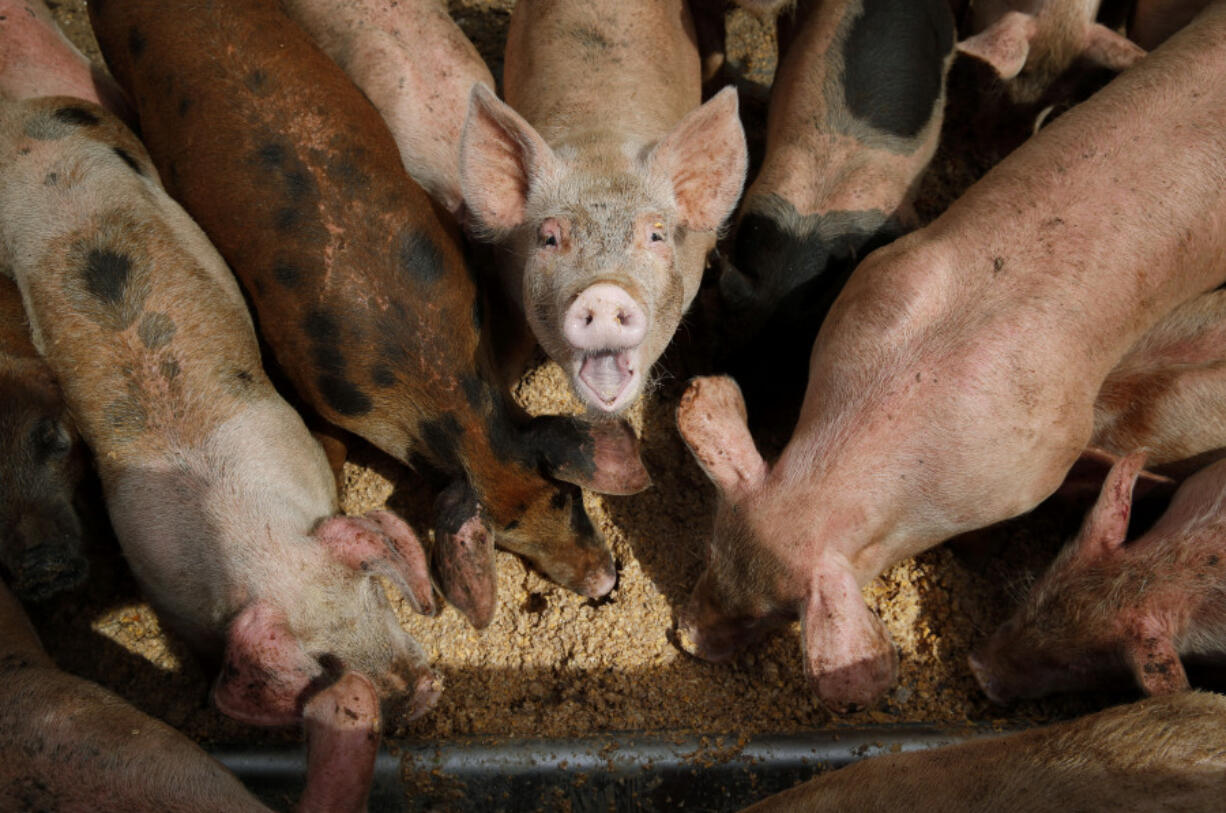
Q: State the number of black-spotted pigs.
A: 3